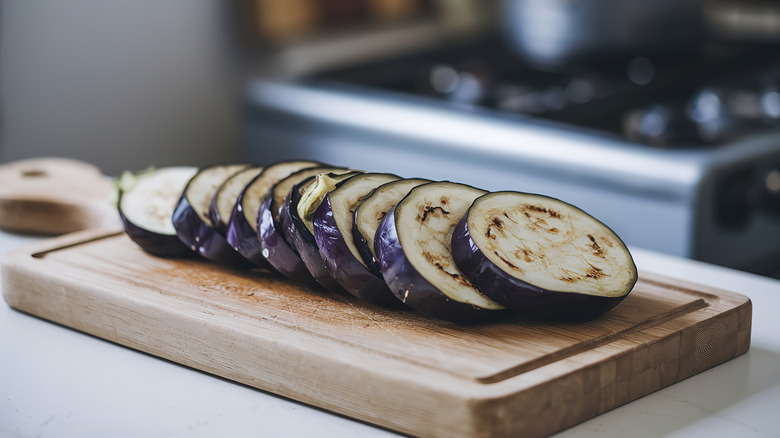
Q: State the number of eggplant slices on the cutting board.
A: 10